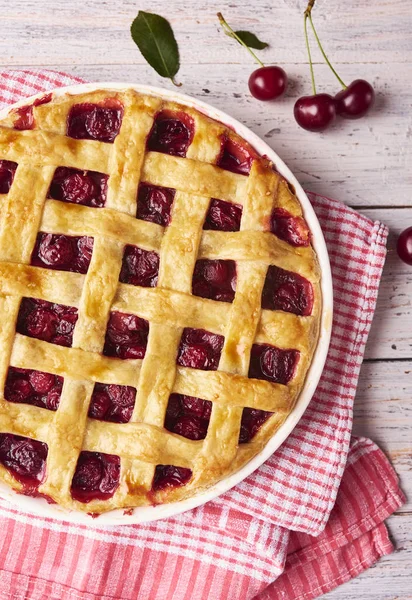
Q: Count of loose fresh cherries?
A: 4